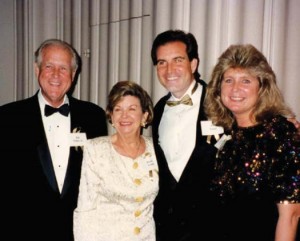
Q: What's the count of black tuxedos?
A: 2